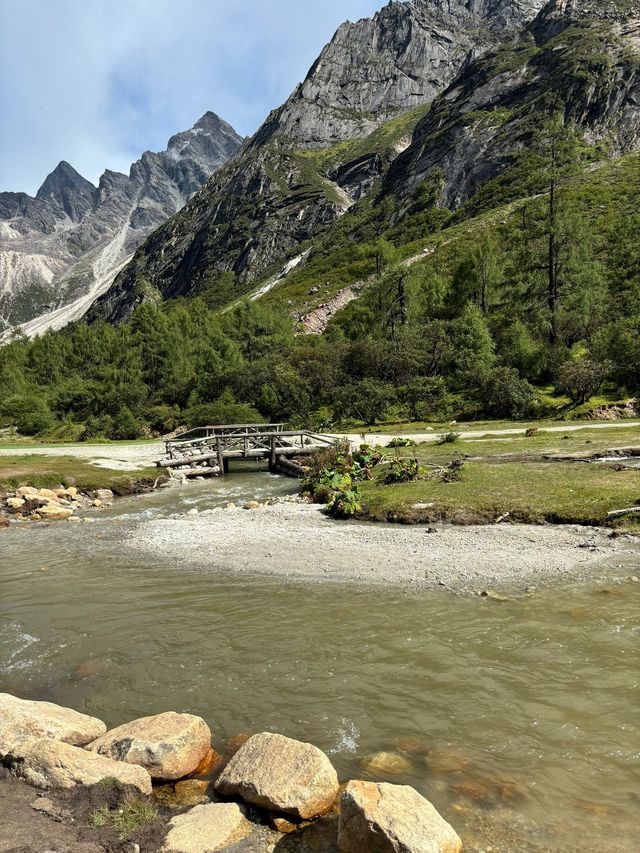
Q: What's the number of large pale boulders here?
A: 6